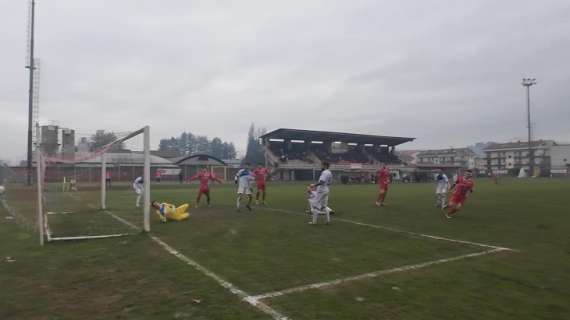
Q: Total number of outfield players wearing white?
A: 5